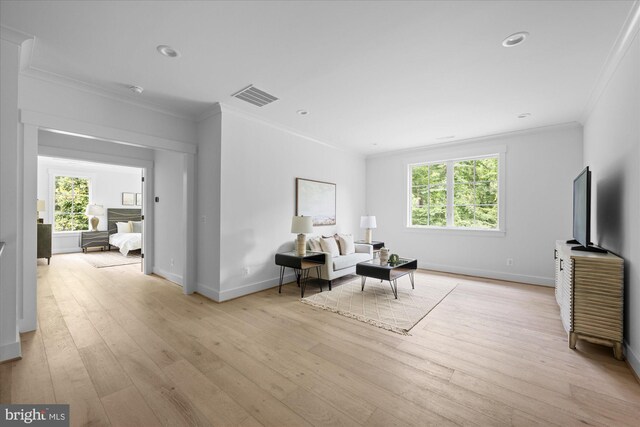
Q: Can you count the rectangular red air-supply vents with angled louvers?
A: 0